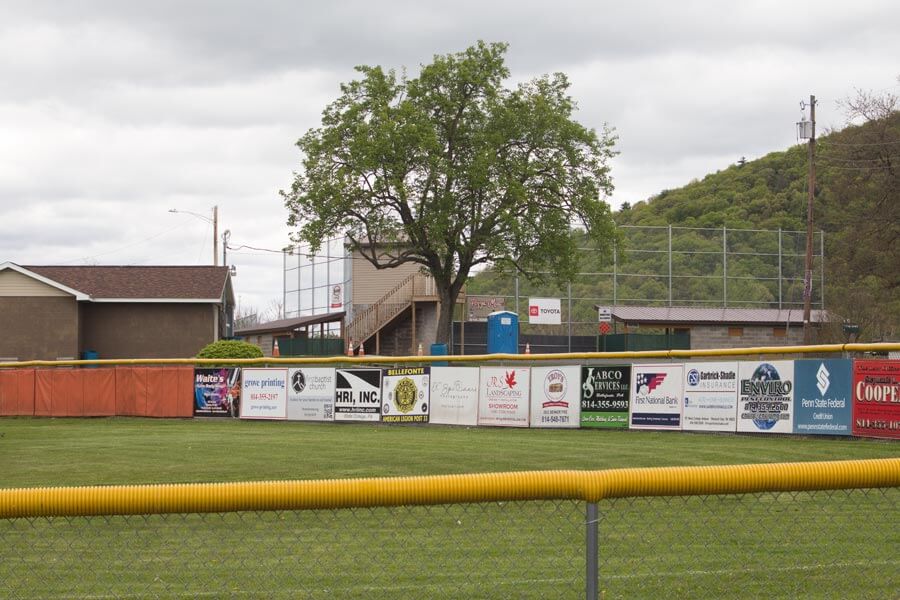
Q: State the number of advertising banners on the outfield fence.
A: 14